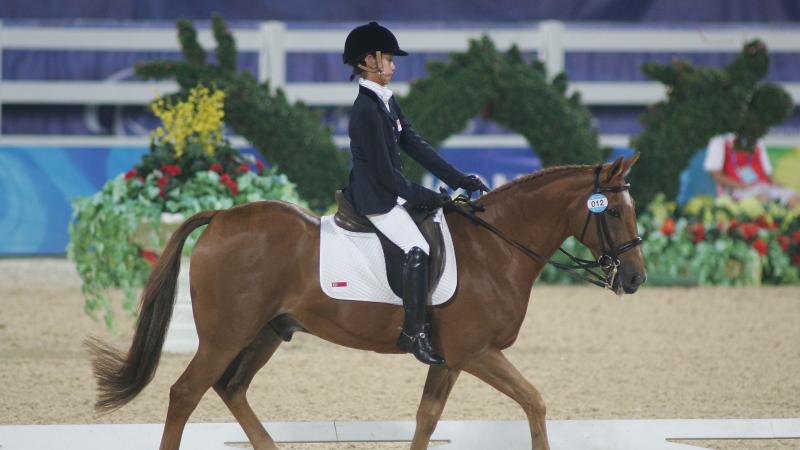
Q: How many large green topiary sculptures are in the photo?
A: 3